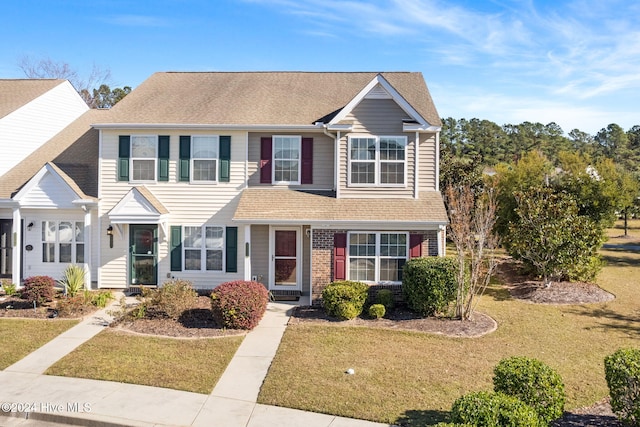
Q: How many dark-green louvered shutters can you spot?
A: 6